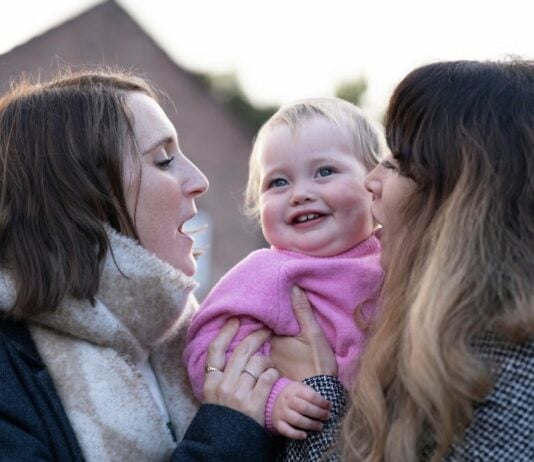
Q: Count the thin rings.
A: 2